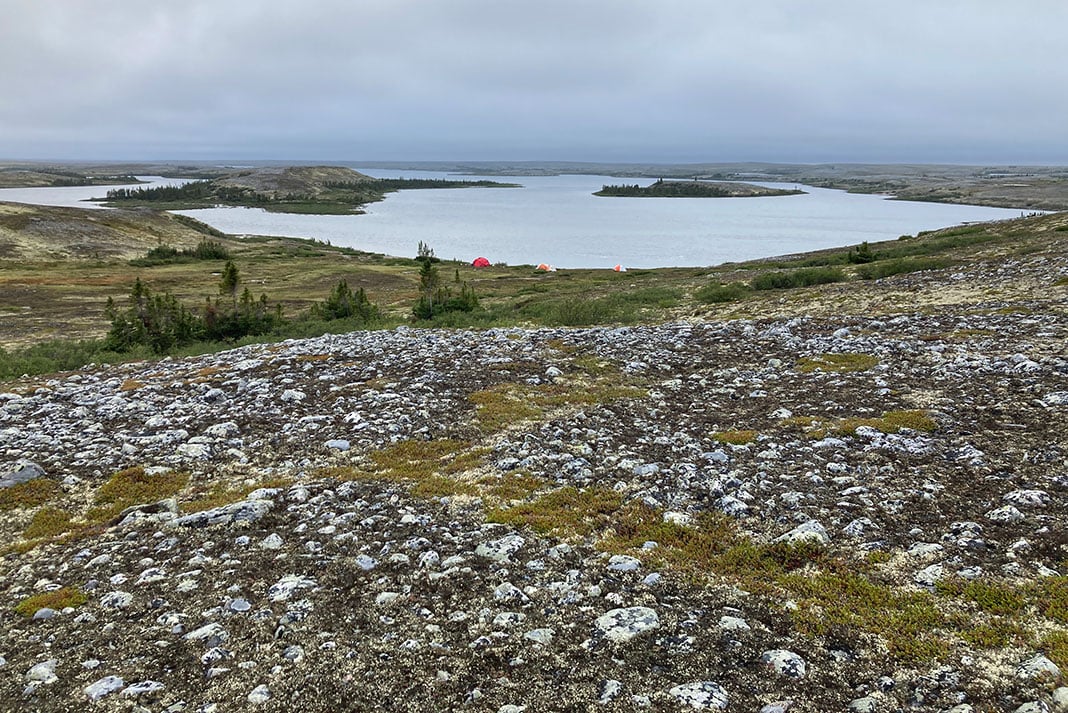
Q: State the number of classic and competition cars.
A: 0